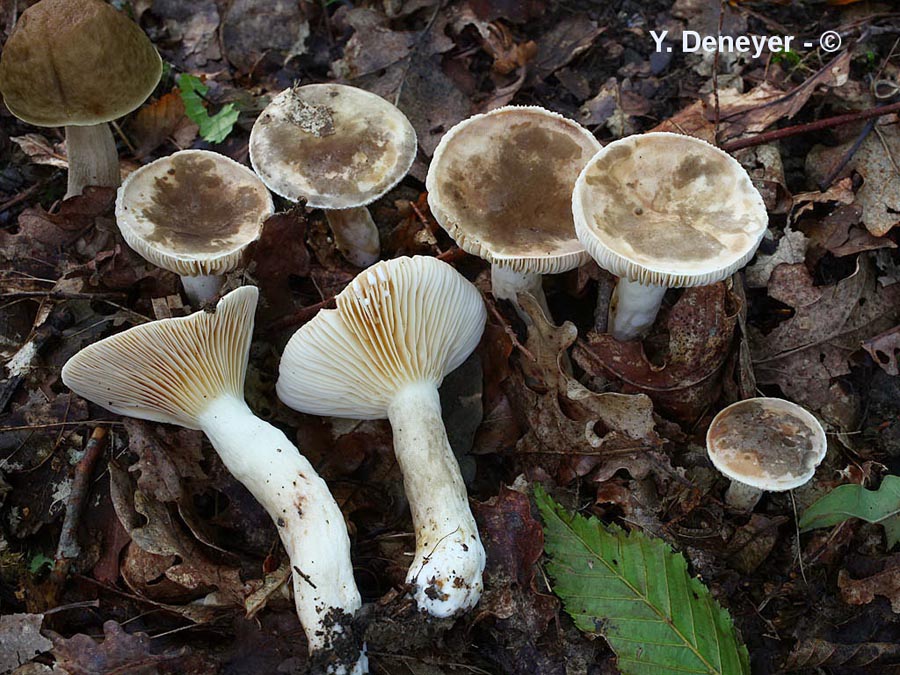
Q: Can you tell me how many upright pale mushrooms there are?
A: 5